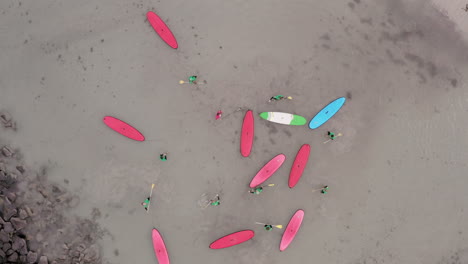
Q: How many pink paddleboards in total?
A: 8